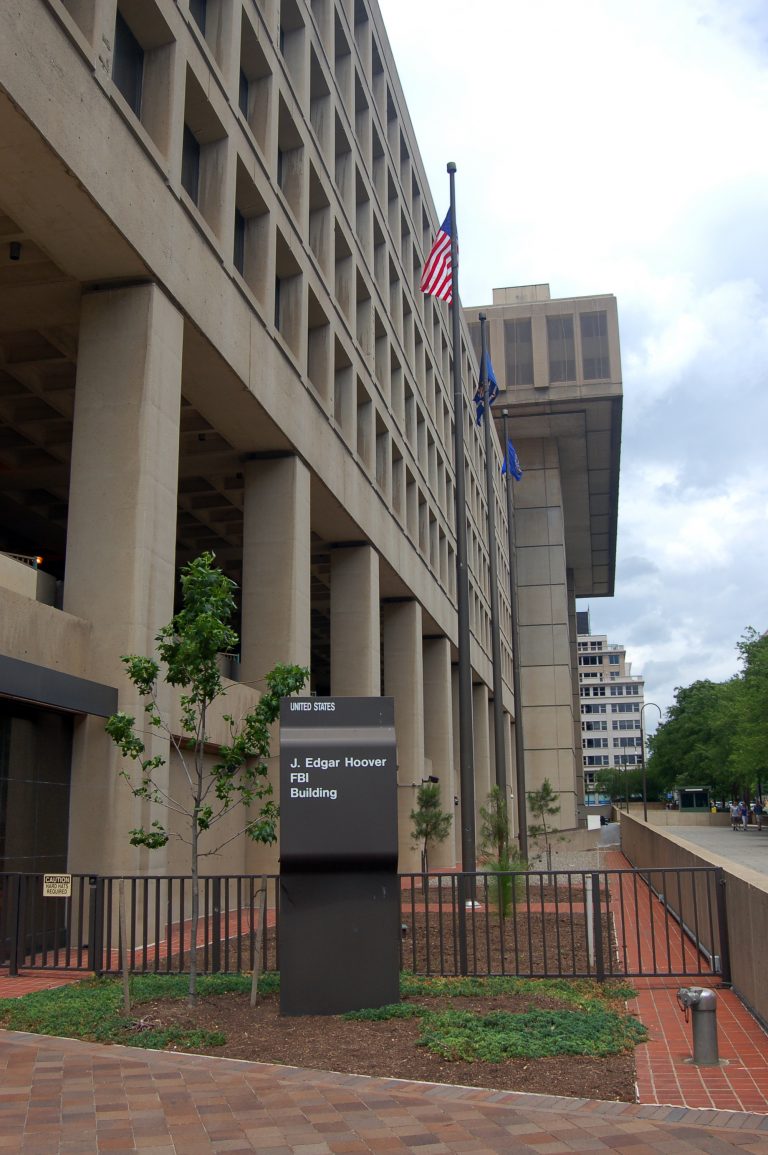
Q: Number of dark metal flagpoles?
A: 3